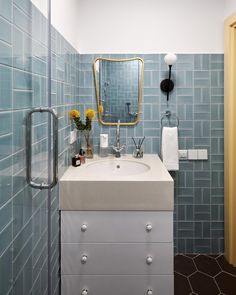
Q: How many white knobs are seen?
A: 6